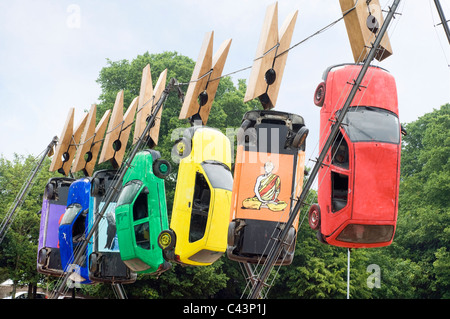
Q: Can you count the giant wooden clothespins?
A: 7